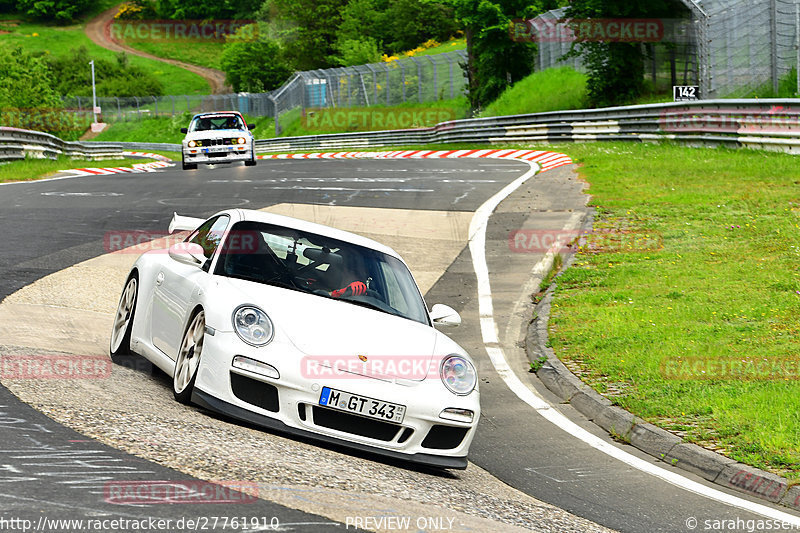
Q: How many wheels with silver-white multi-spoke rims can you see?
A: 2